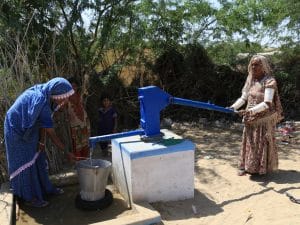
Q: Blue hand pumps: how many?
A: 1